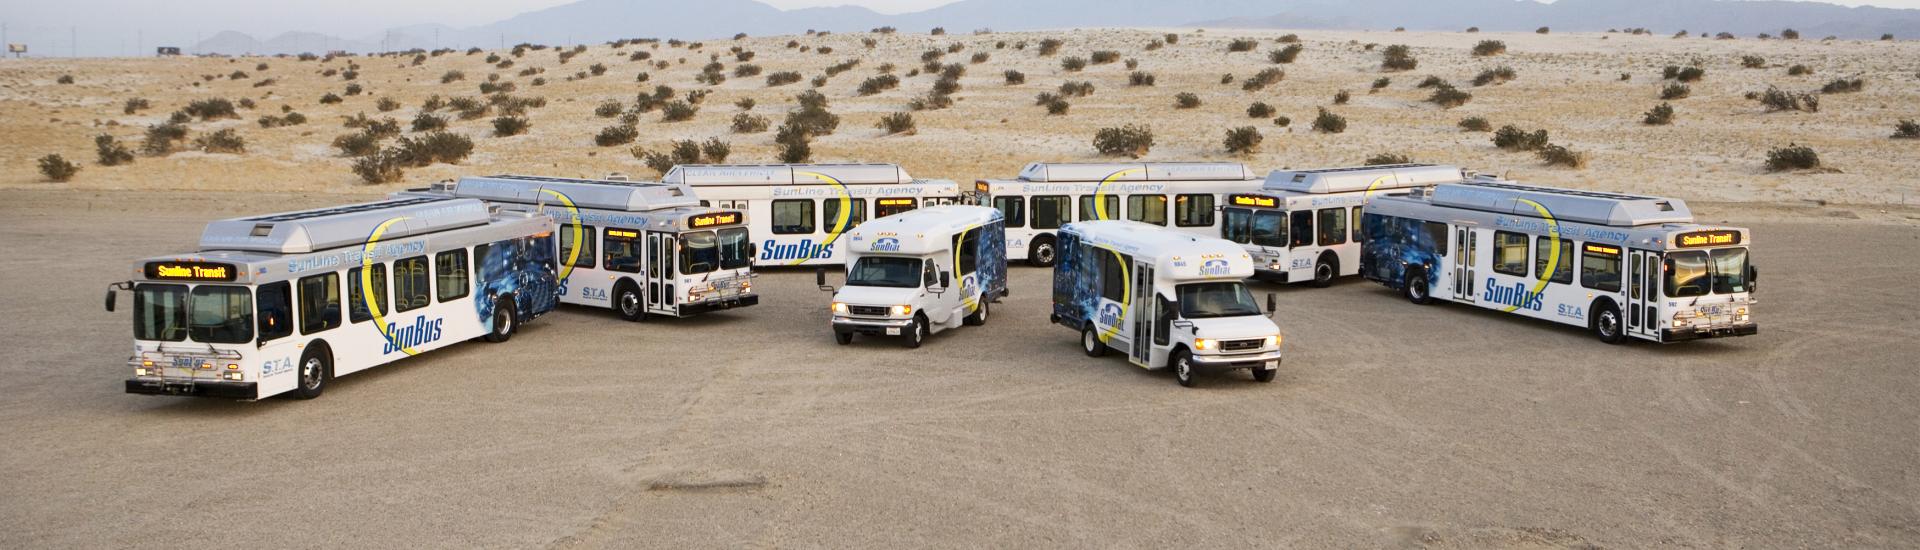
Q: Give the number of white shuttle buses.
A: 2